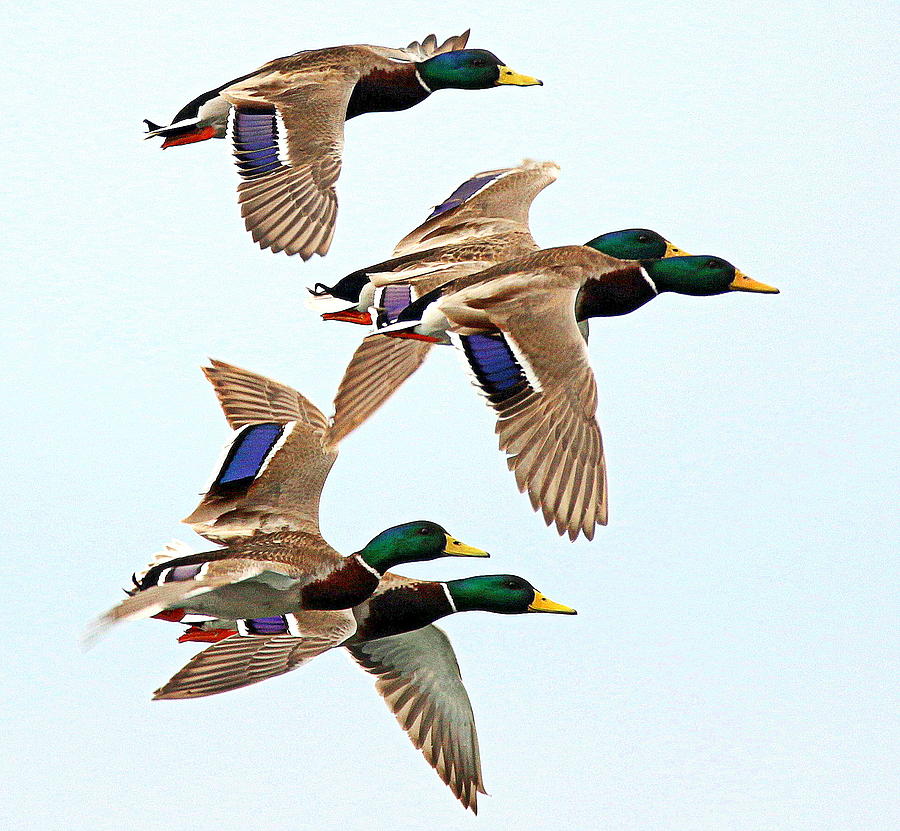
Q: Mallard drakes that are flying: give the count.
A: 5